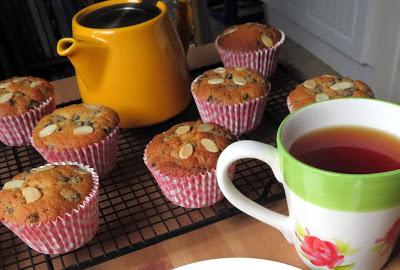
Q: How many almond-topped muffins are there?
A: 7